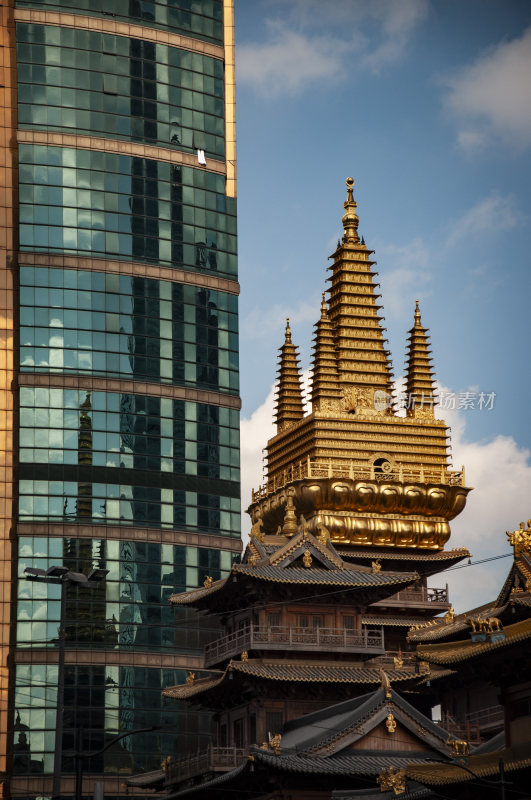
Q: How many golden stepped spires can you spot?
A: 4